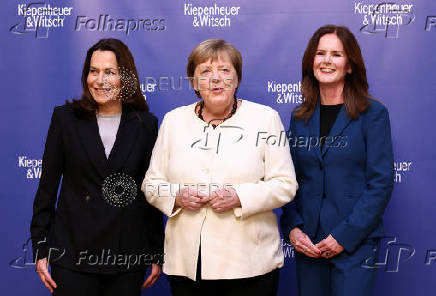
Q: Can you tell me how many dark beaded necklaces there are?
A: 1